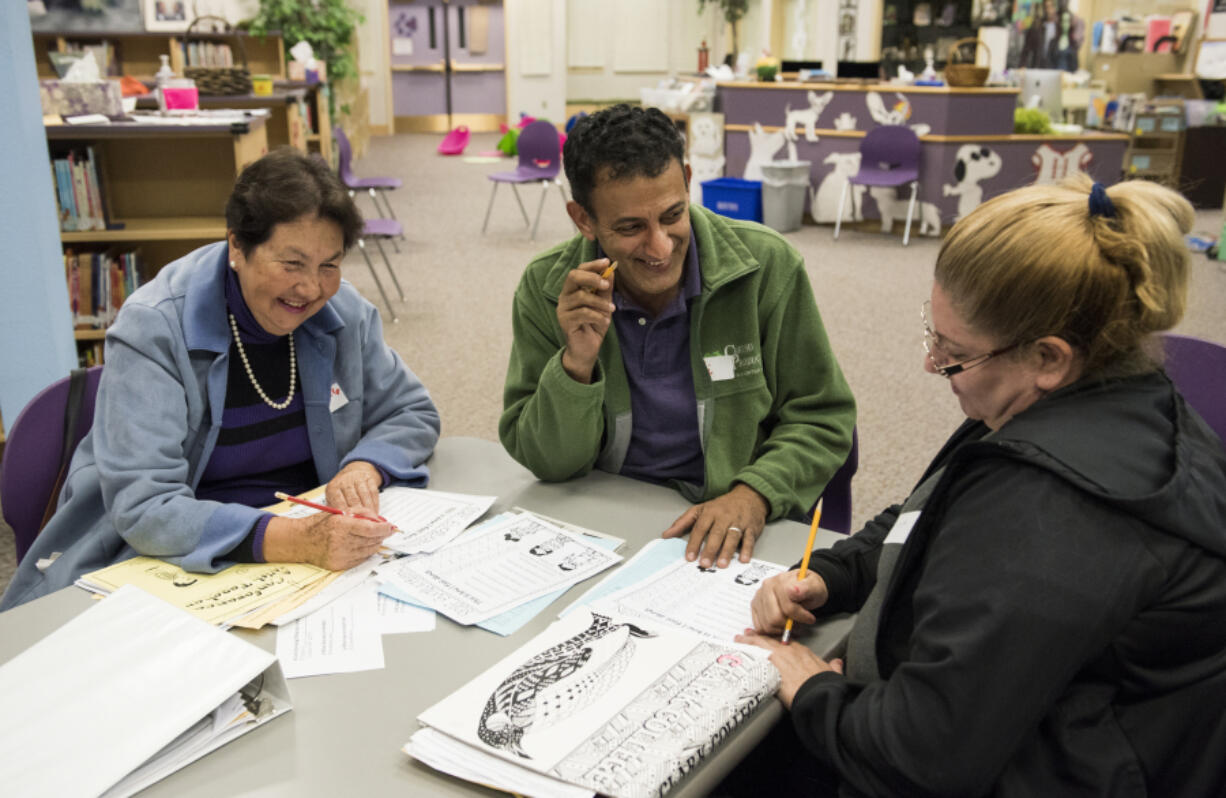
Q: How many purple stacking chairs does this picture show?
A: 7